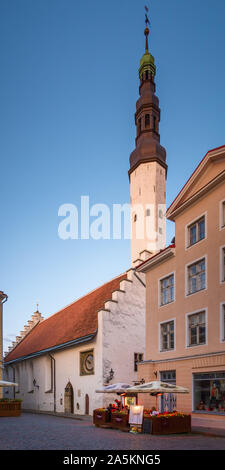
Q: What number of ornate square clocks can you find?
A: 1